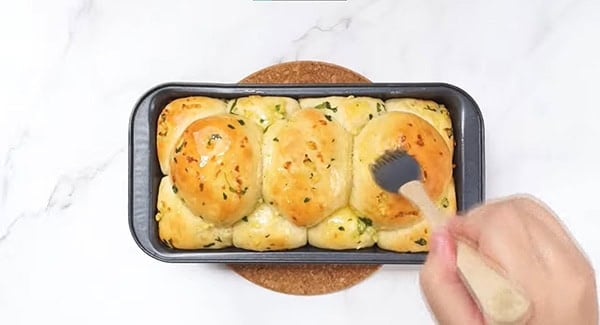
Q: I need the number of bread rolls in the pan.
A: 11